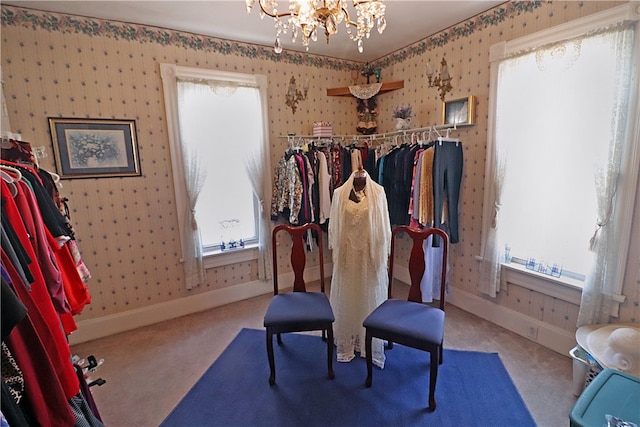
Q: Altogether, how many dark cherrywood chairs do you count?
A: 2